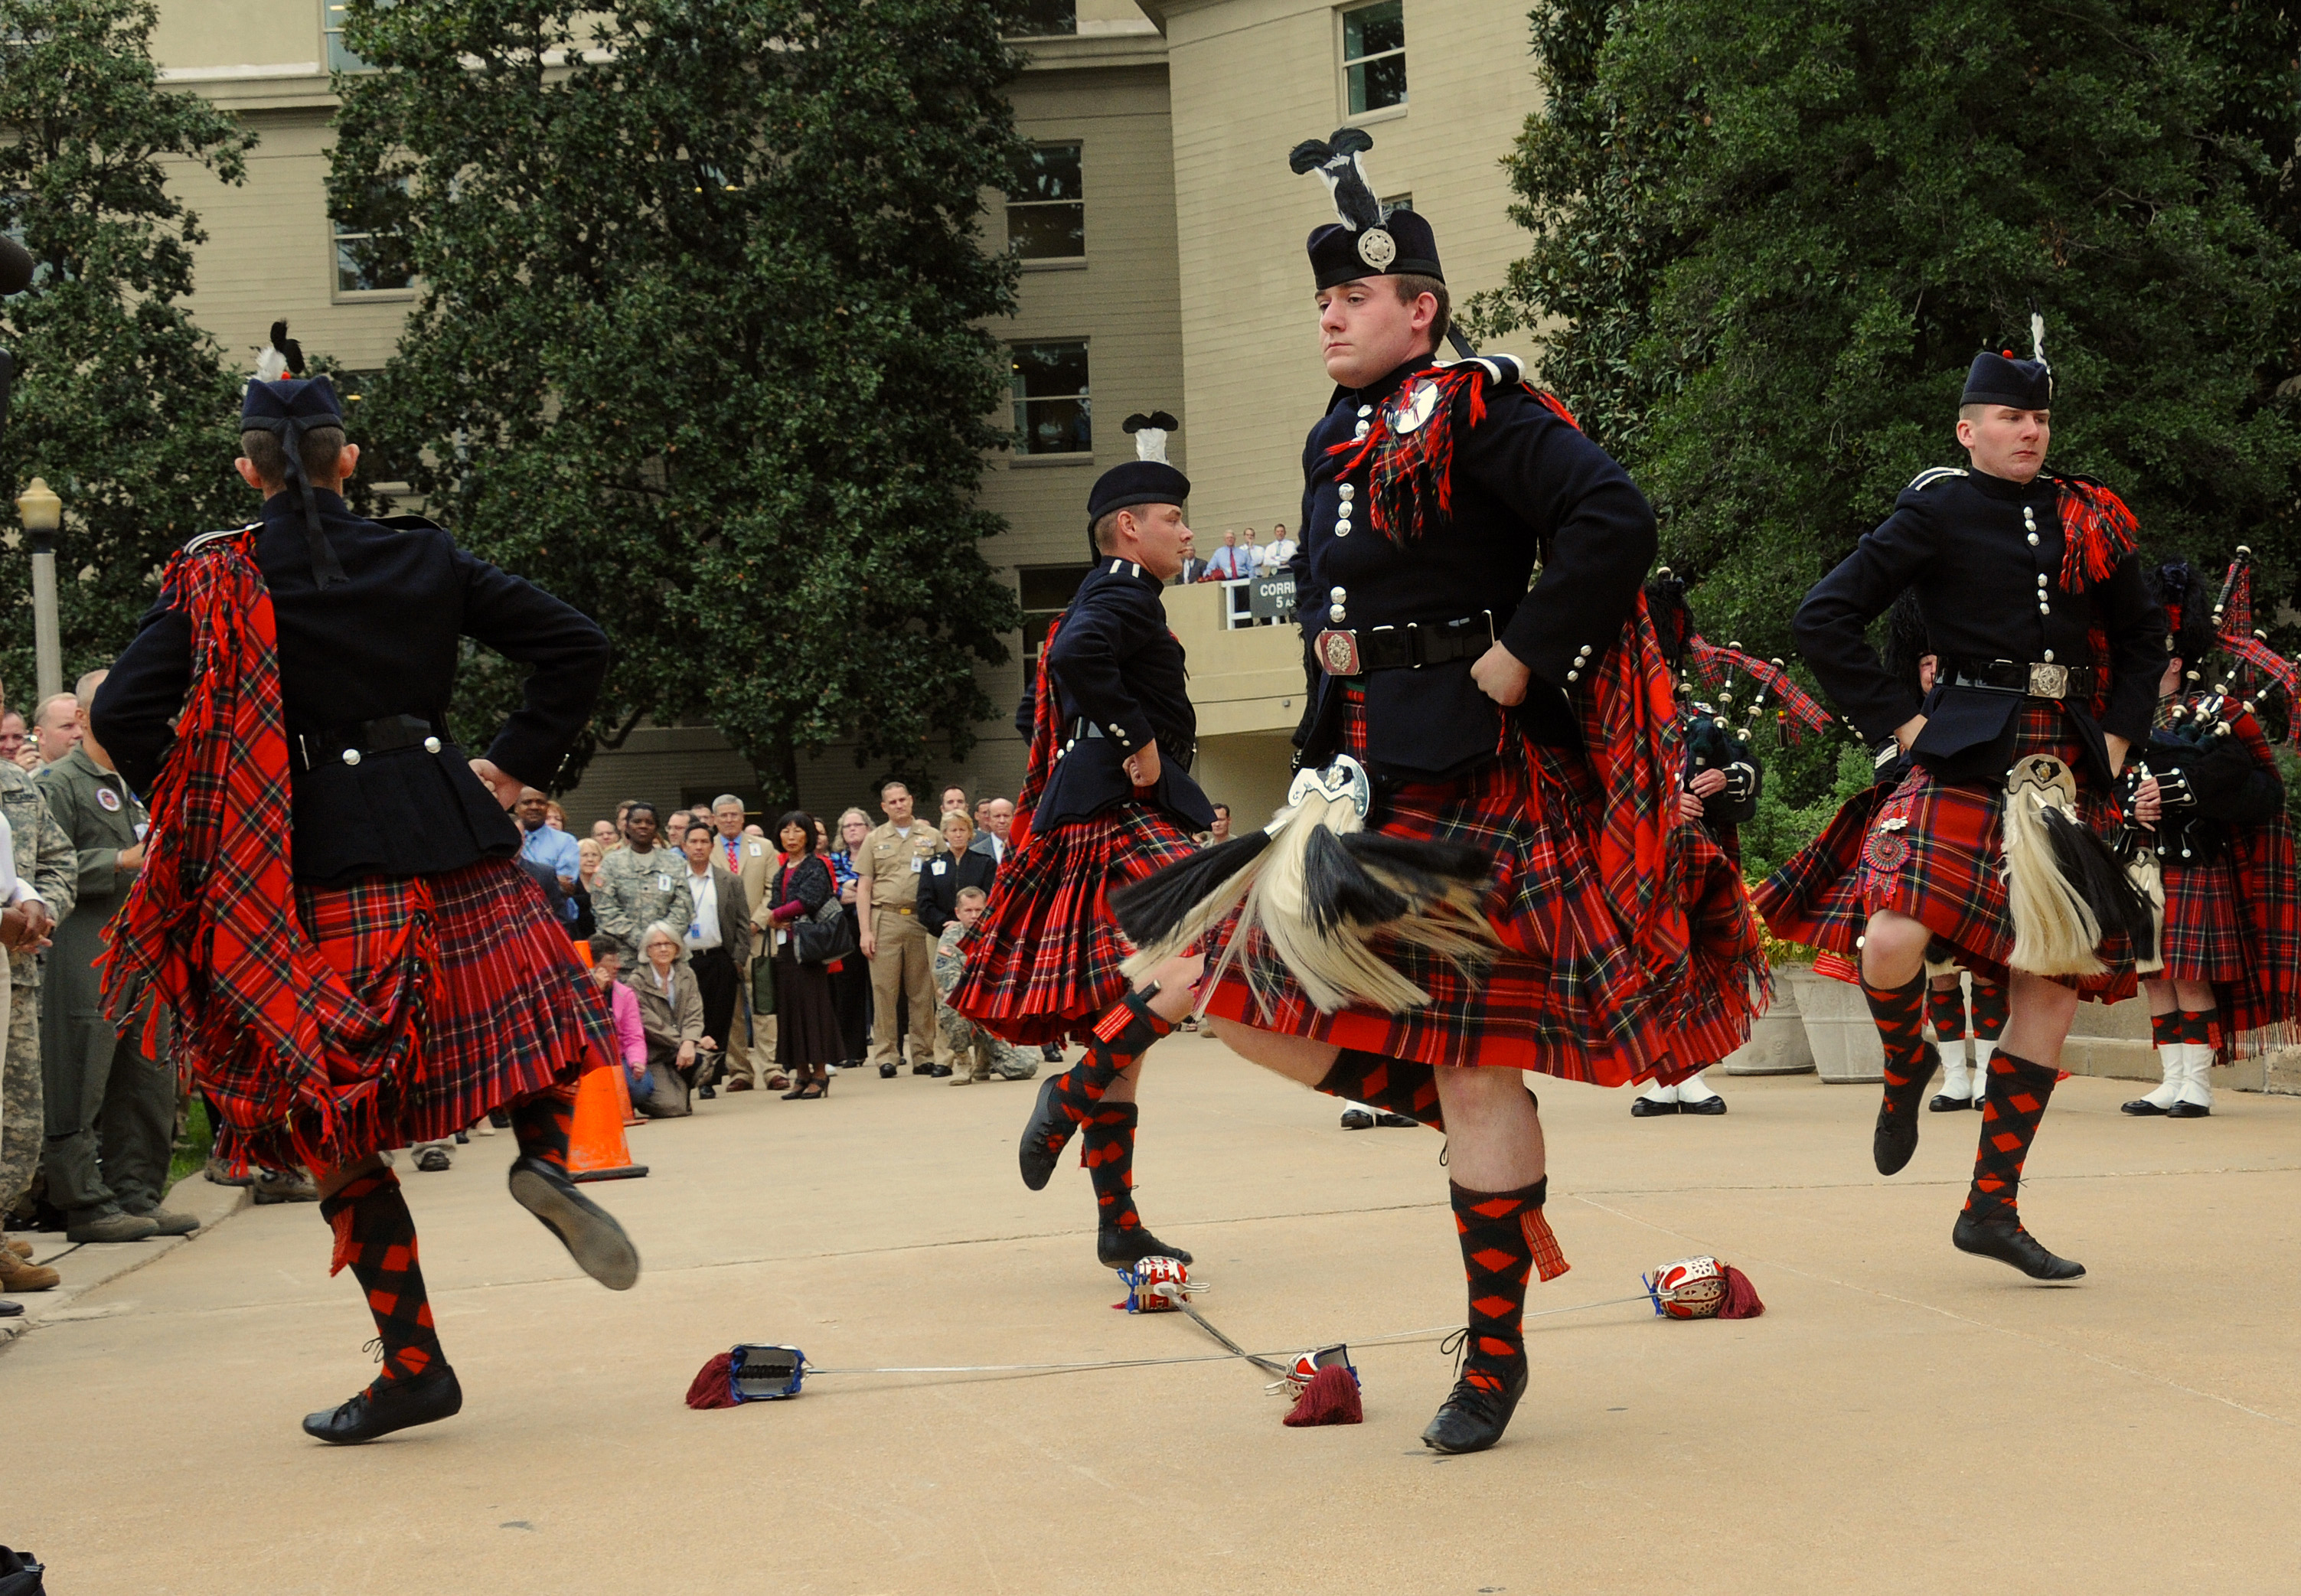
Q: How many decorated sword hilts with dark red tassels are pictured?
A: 4